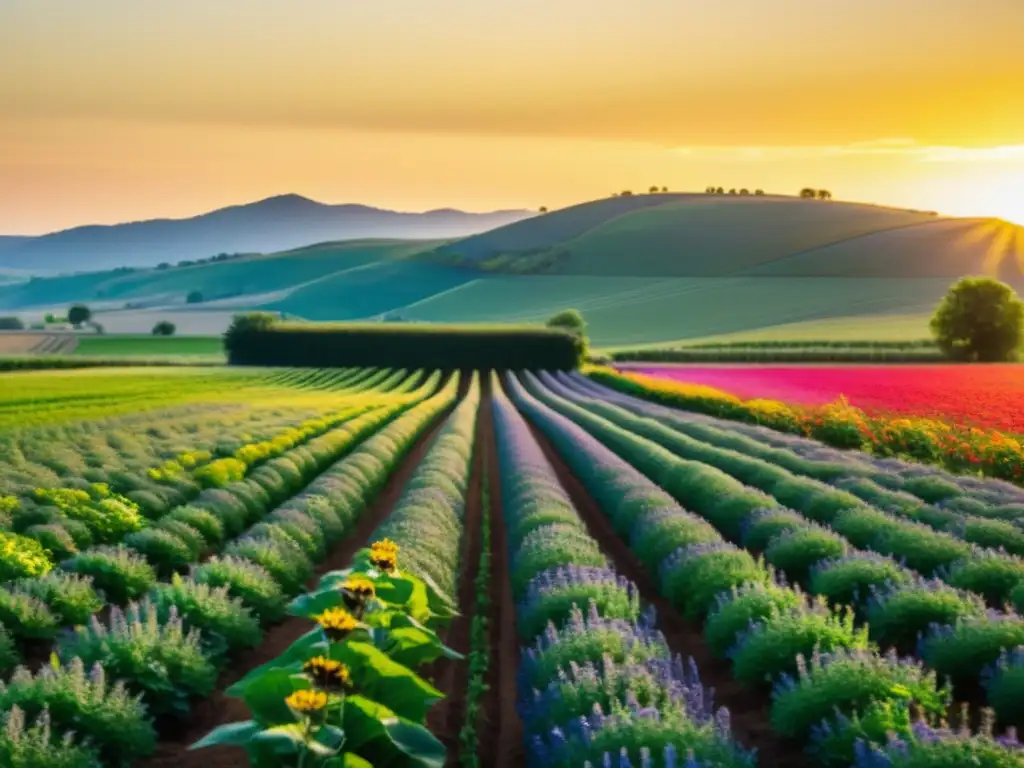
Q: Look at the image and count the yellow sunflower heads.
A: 5